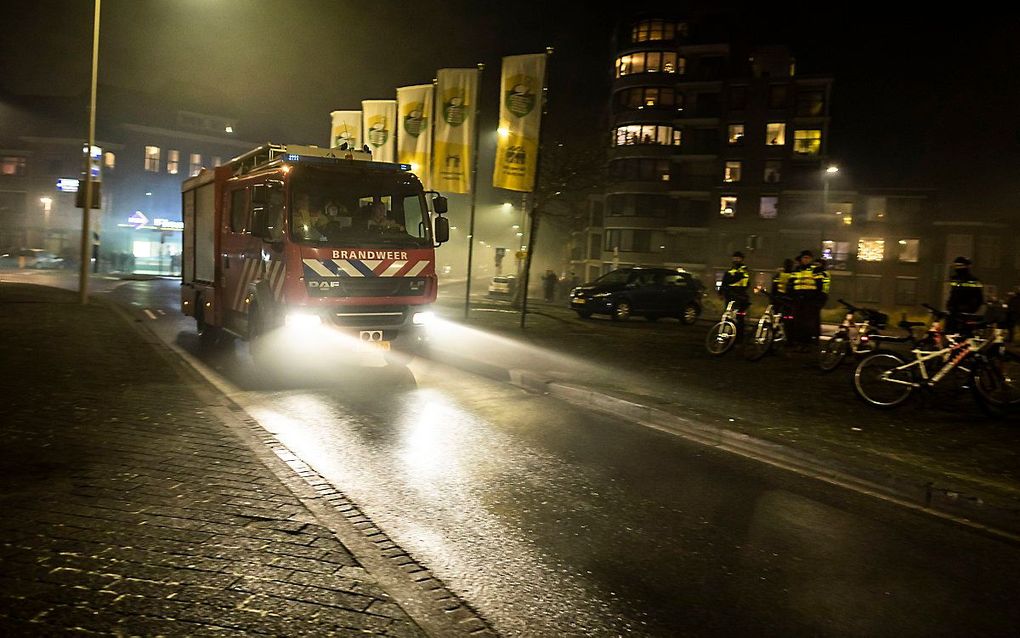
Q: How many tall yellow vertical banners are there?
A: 5